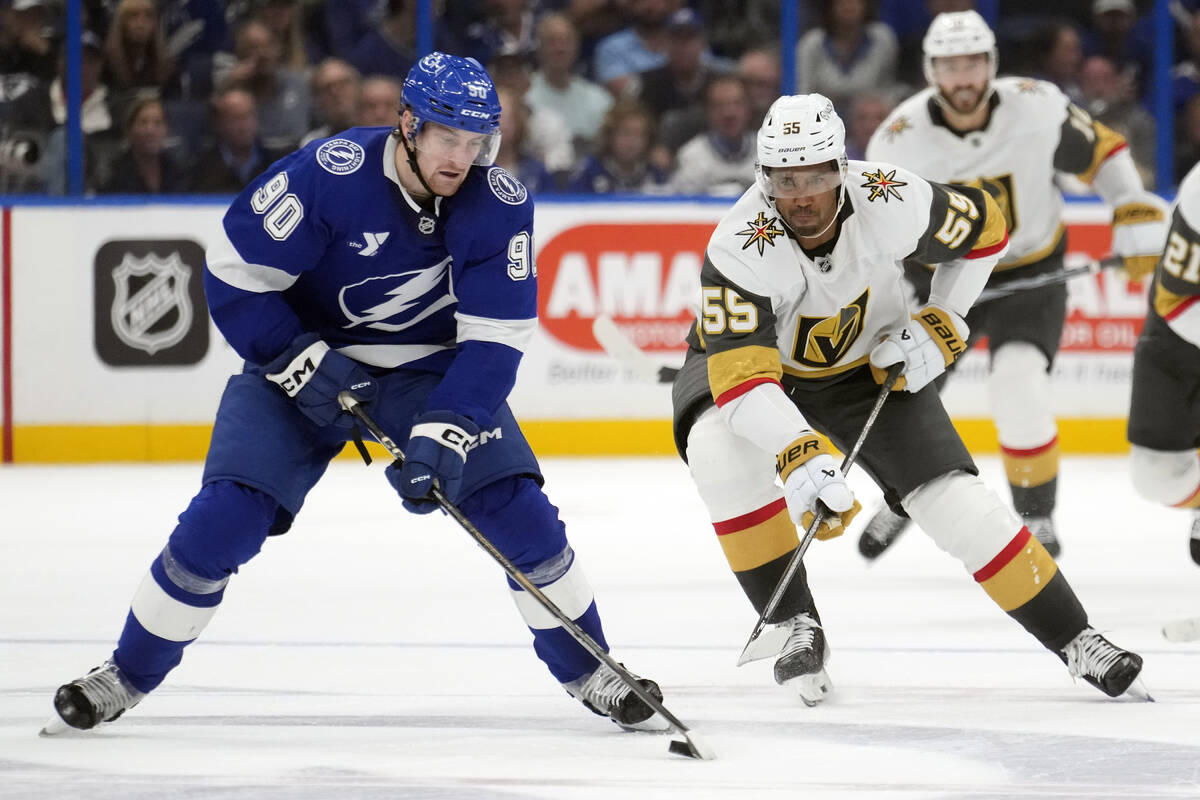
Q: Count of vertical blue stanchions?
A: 4